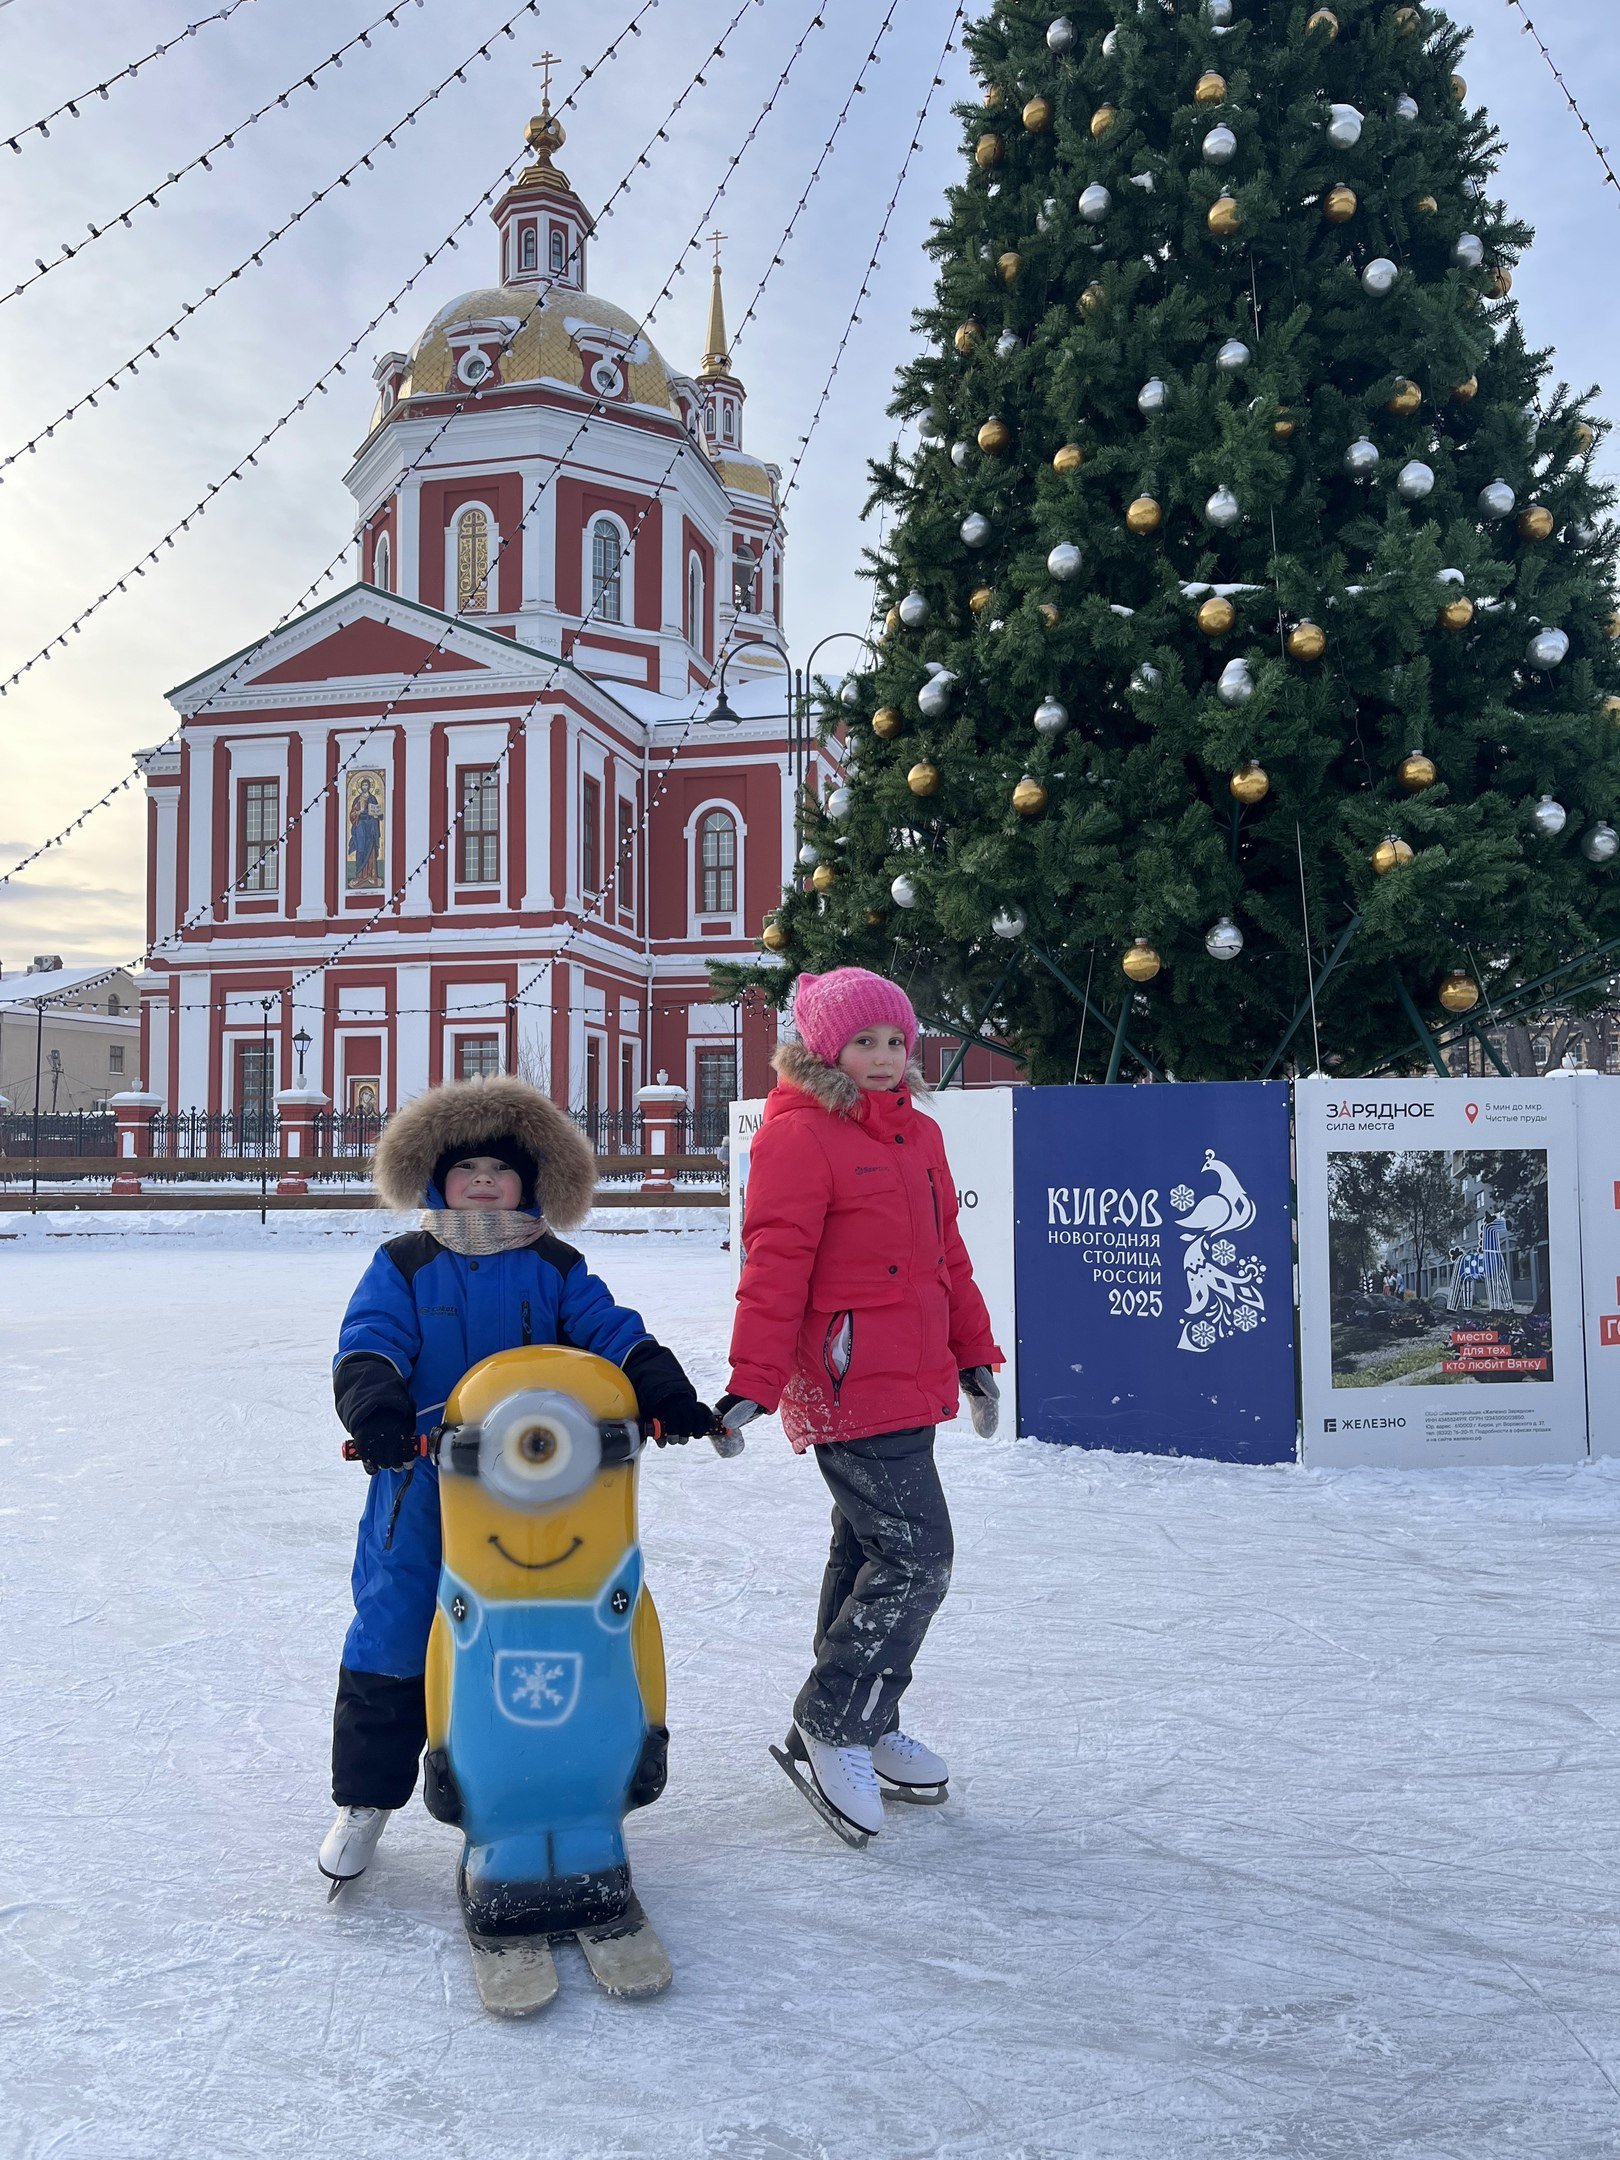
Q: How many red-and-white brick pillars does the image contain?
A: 3